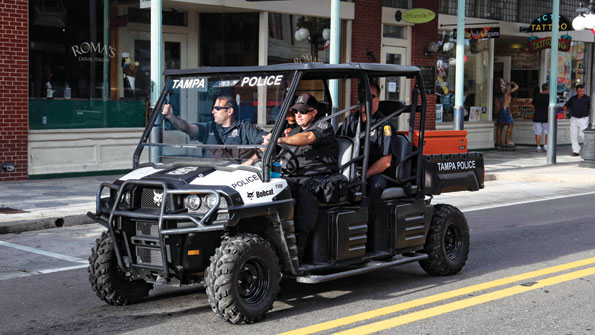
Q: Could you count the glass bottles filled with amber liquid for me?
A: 0